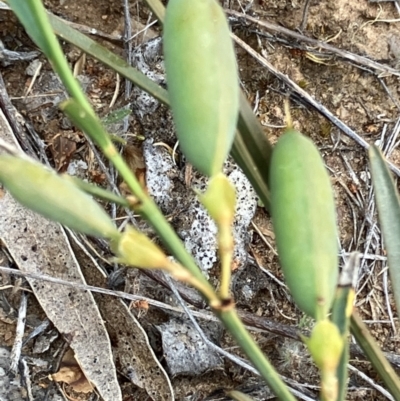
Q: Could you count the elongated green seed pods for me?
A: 3